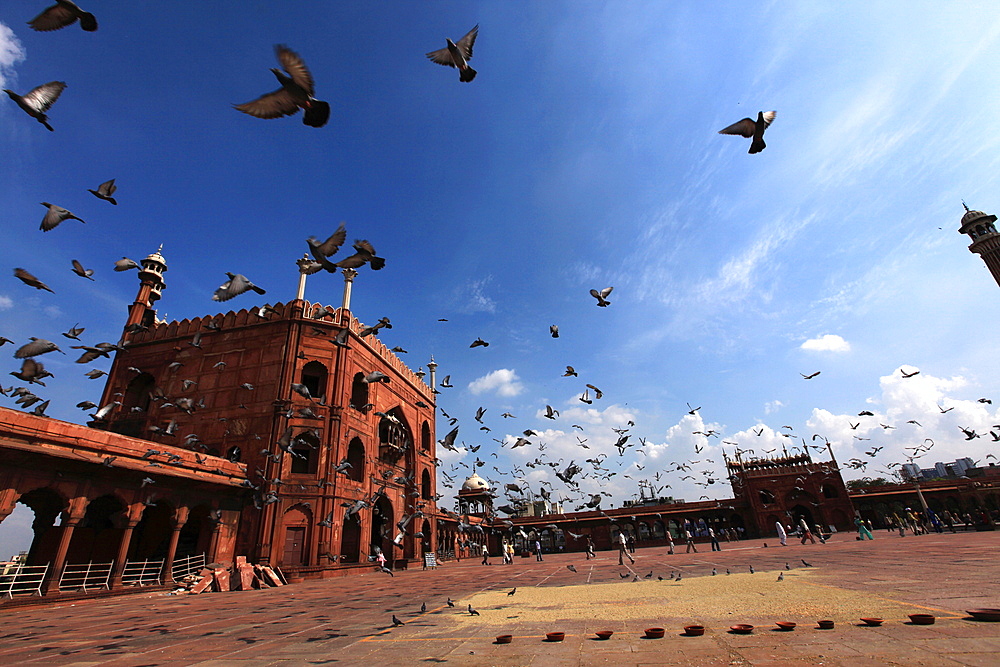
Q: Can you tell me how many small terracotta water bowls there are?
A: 11